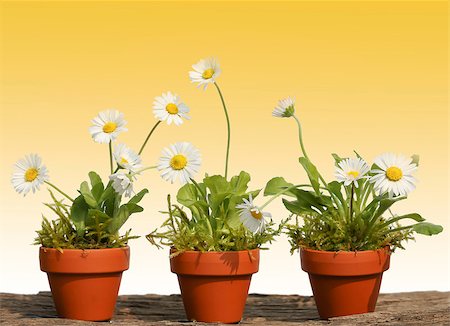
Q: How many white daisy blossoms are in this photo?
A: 11